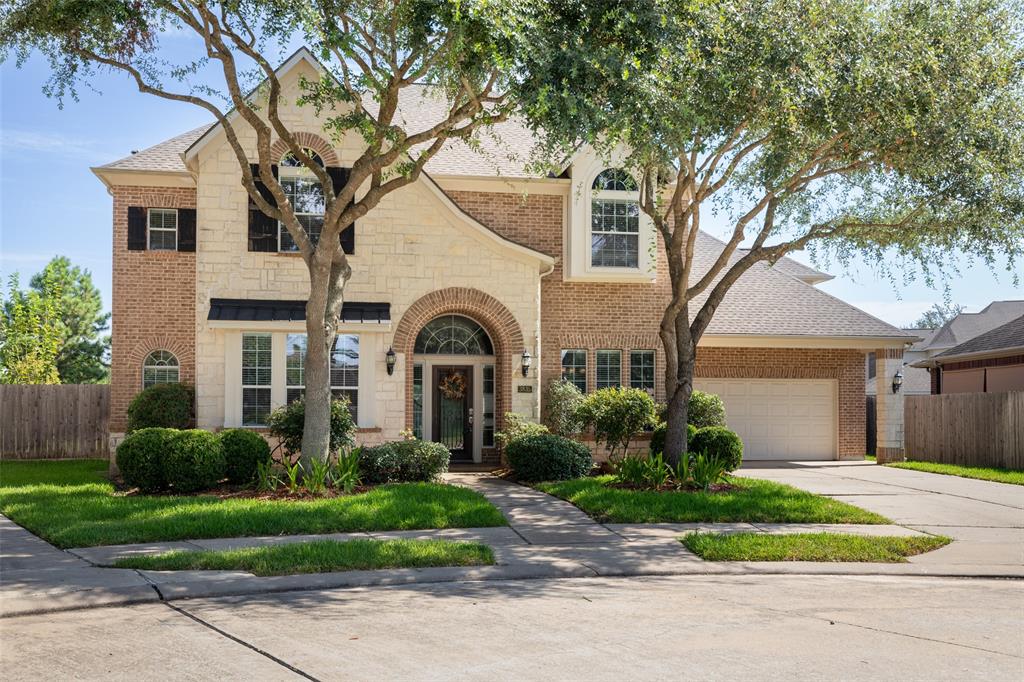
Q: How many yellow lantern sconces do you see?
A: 0